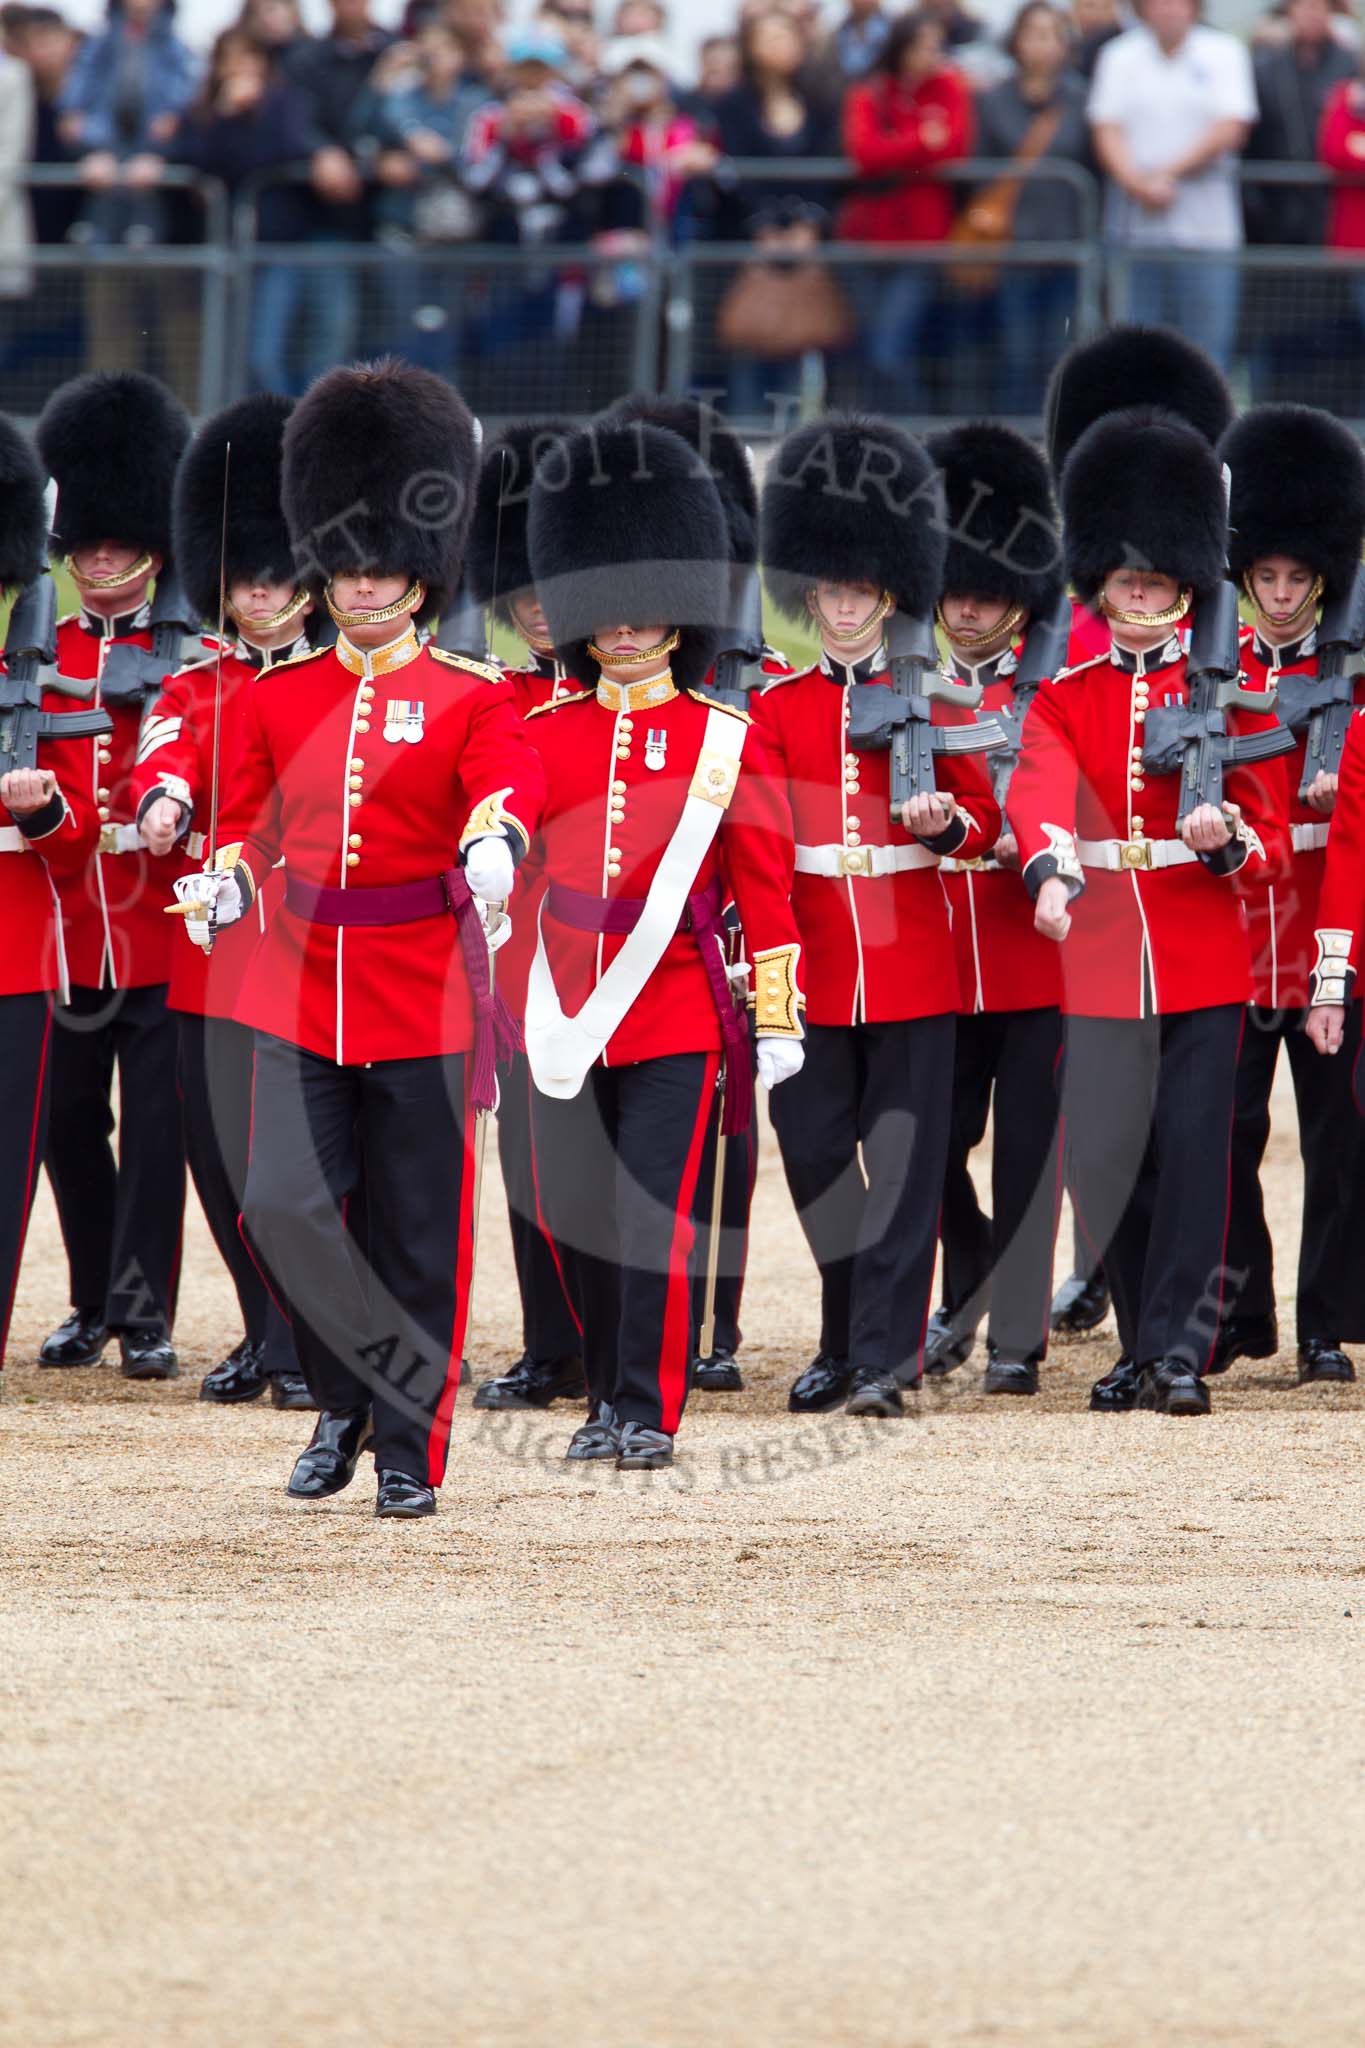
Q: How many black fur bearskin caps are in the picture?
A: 12